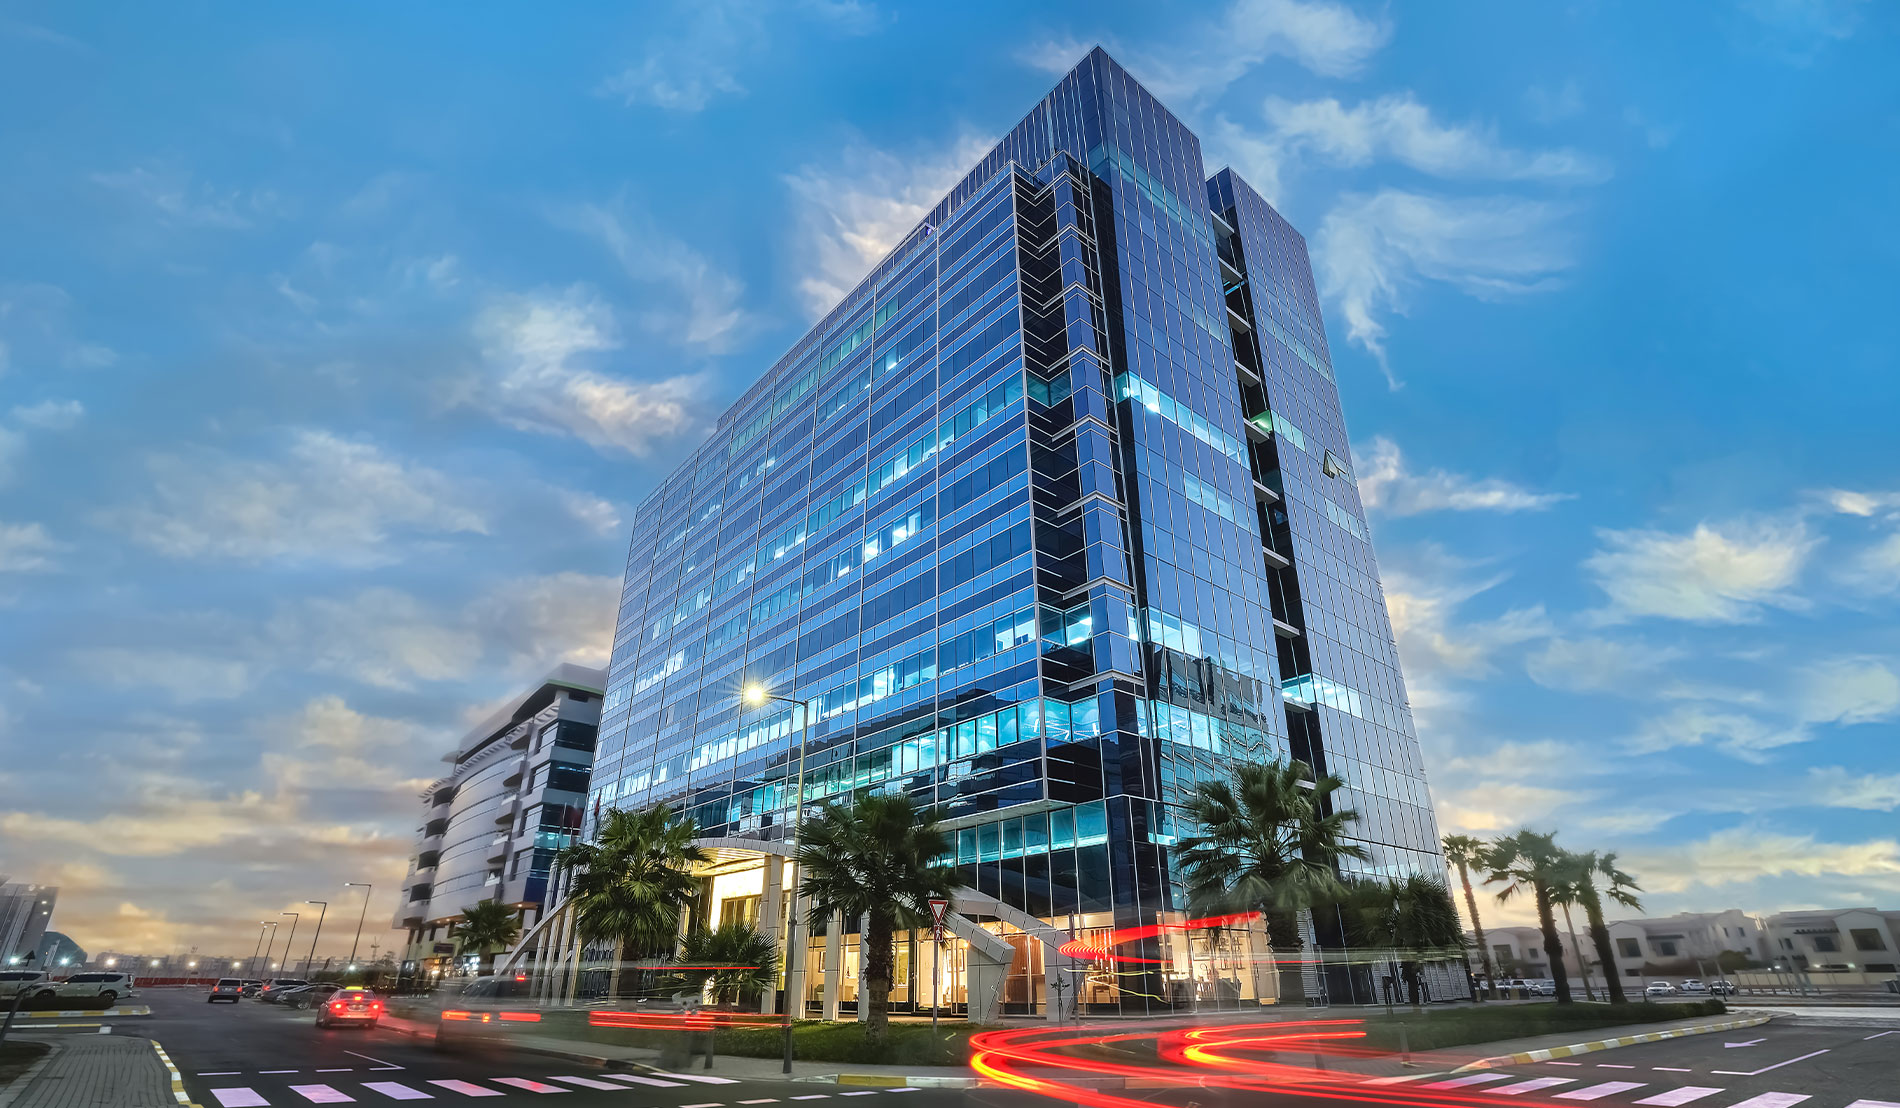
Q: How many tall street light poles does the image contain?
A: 6